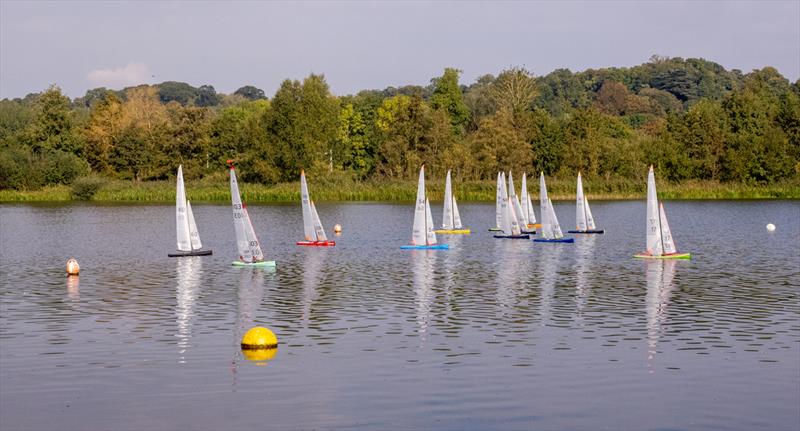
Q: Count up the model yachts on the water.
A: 12